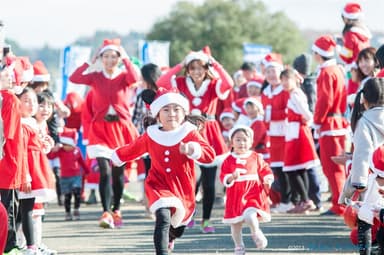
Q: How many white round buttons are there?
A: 5